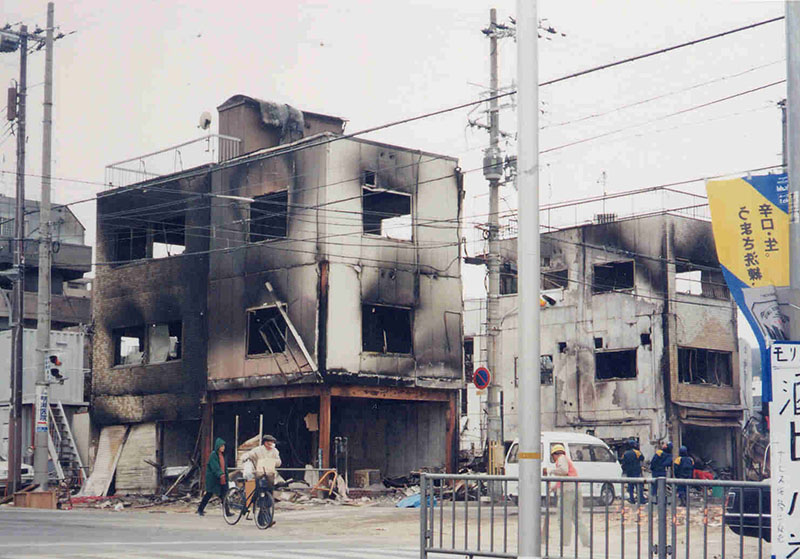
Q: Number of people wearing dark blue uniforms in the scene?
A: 3